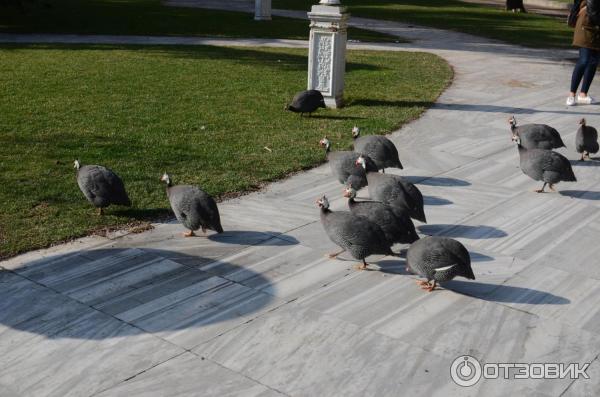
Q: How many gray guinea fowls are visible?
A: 12